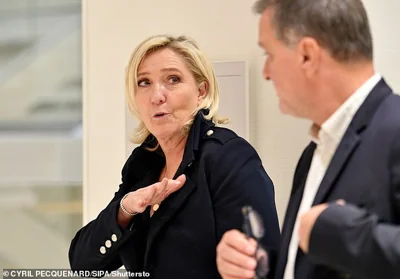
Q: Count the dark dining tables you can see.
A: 0